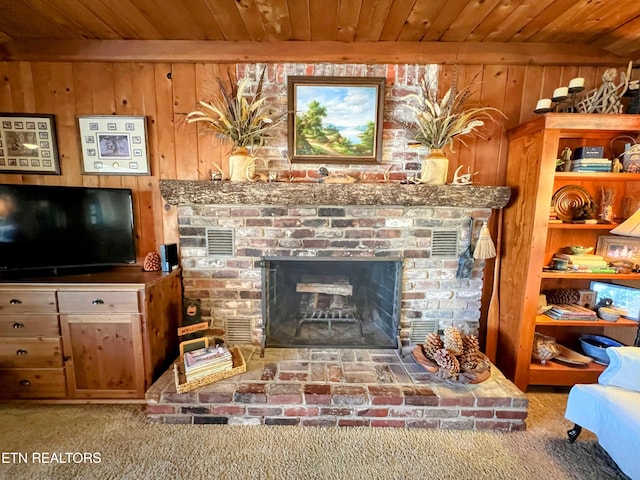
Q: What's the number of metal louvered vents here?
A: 4